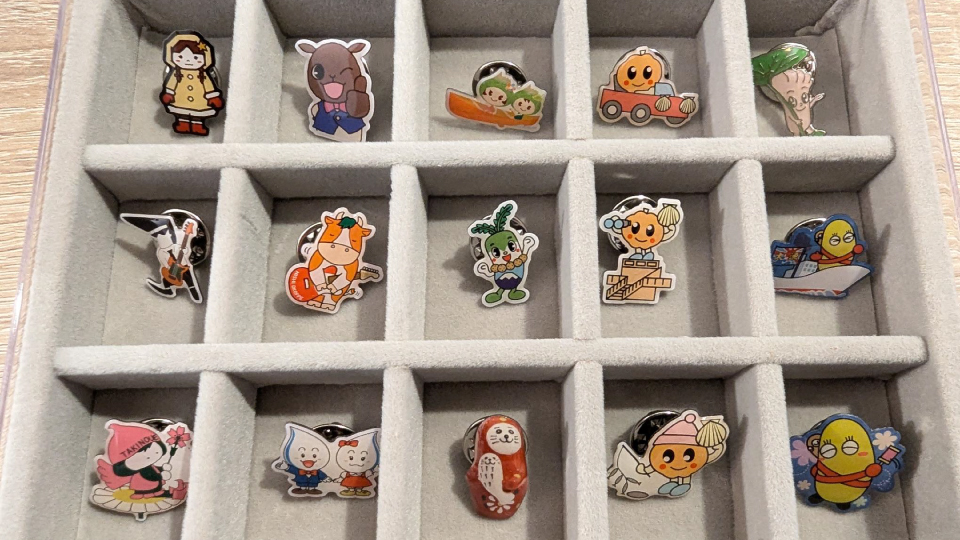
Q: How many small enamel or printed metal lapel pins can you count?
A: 15